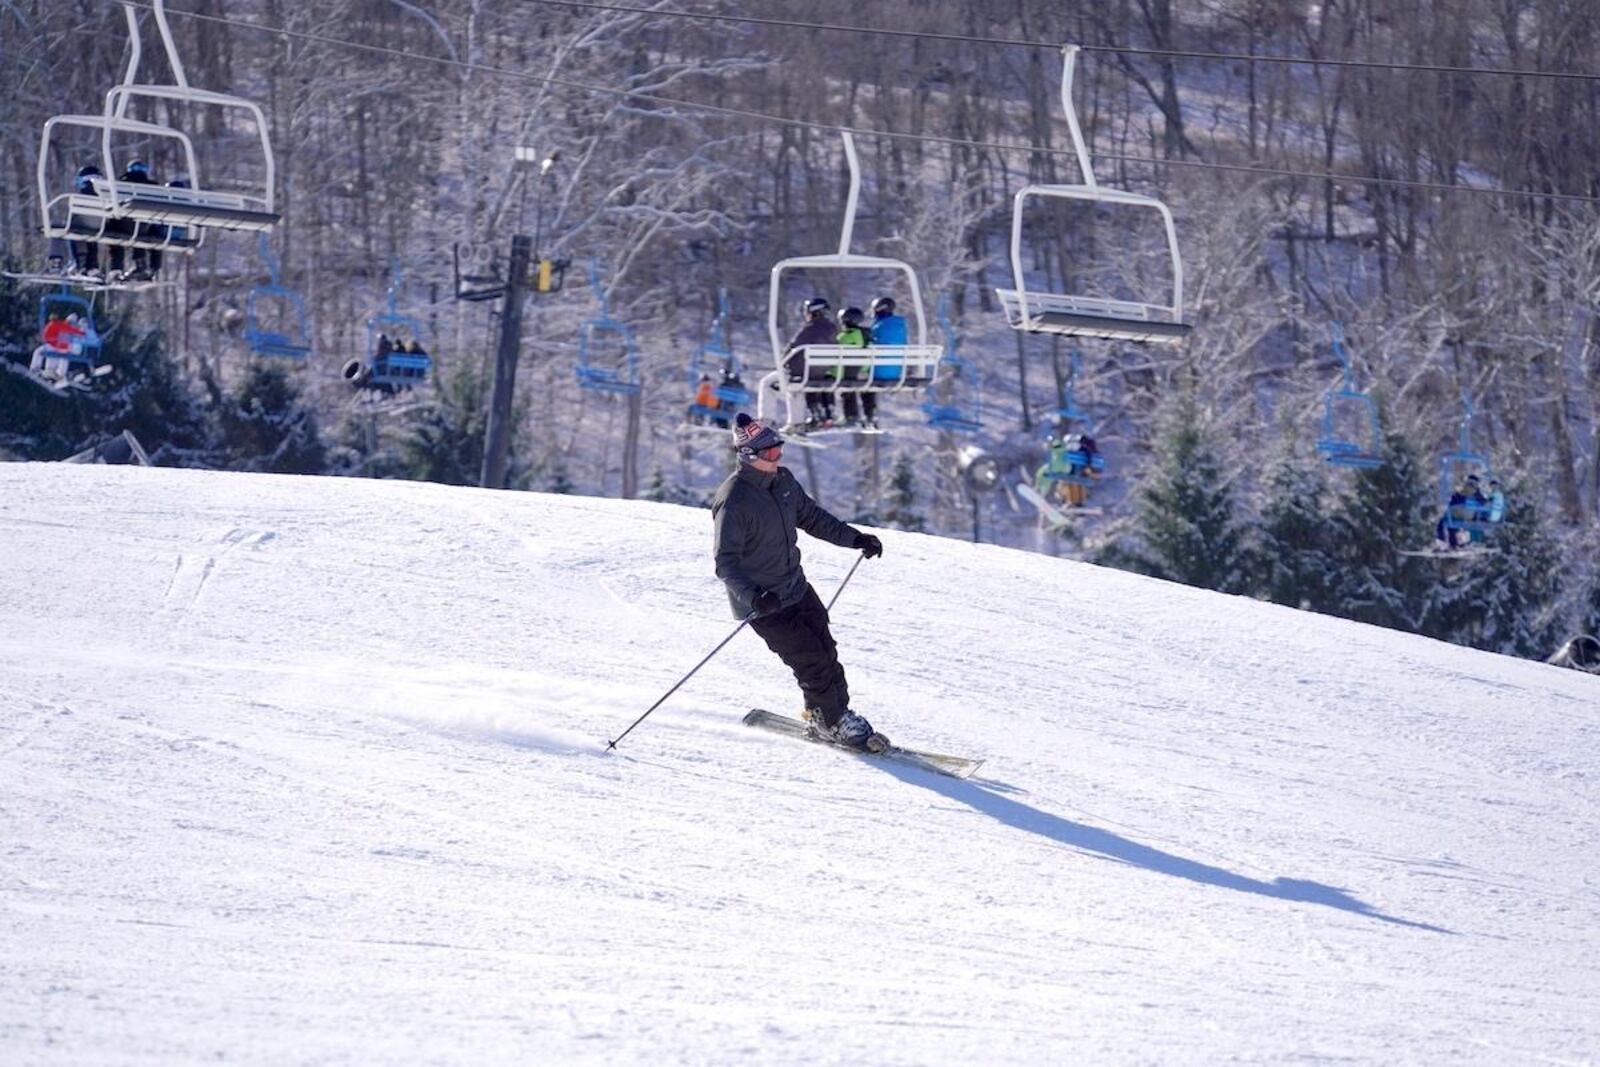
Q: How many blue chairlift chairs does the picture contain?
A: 9